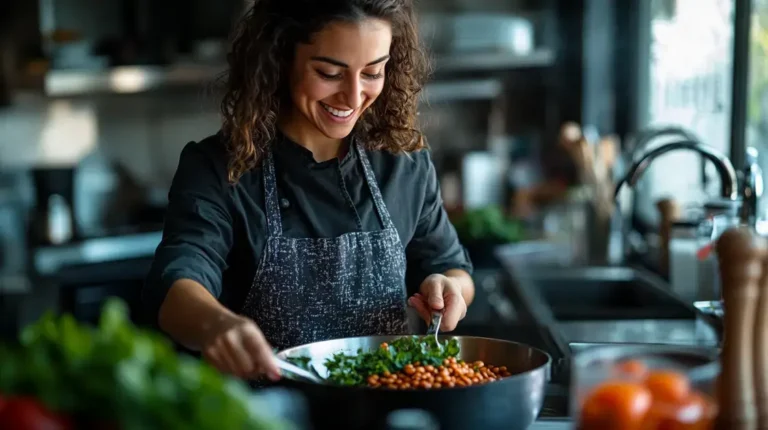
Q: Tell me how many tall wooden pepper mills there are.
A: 2